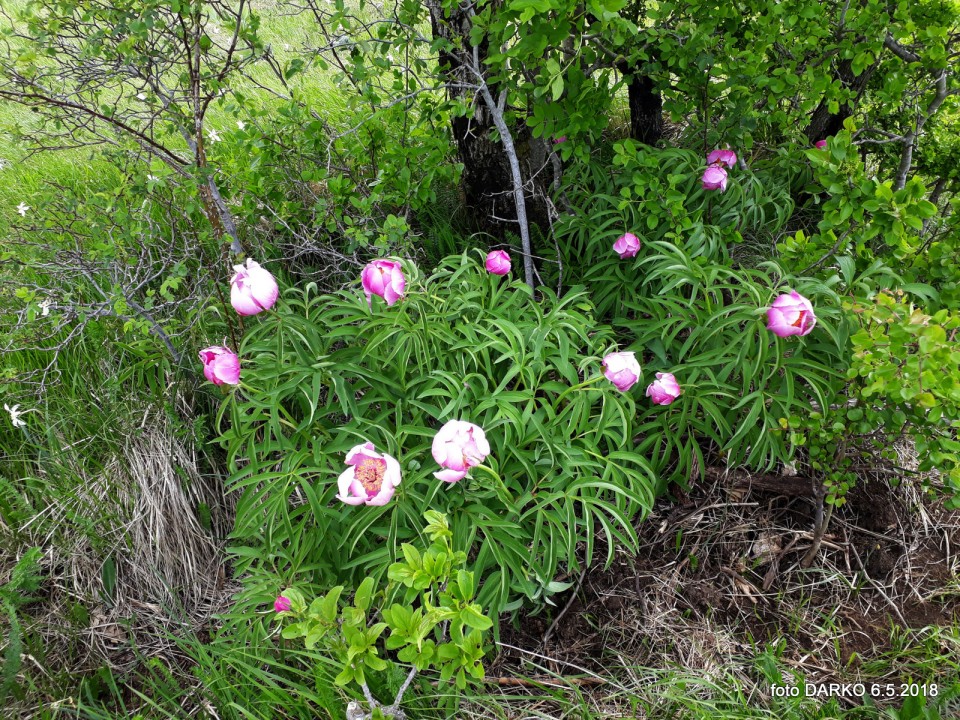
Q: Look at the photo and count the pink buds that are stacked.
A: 2